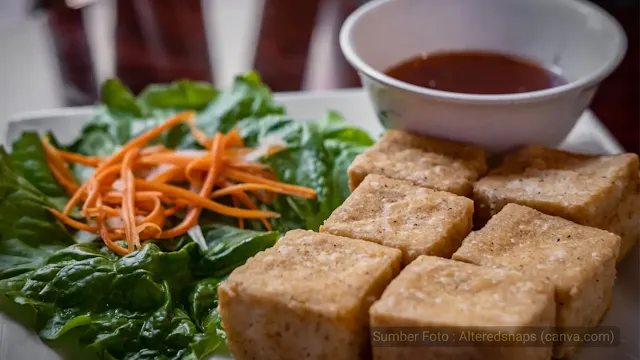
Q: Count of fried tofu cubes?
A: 6